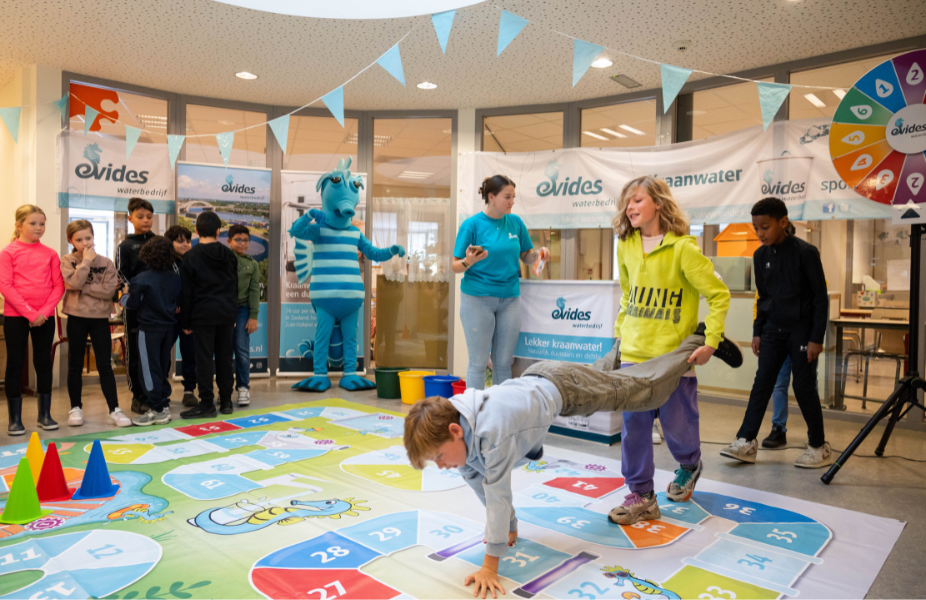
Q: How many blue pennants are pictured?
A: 14